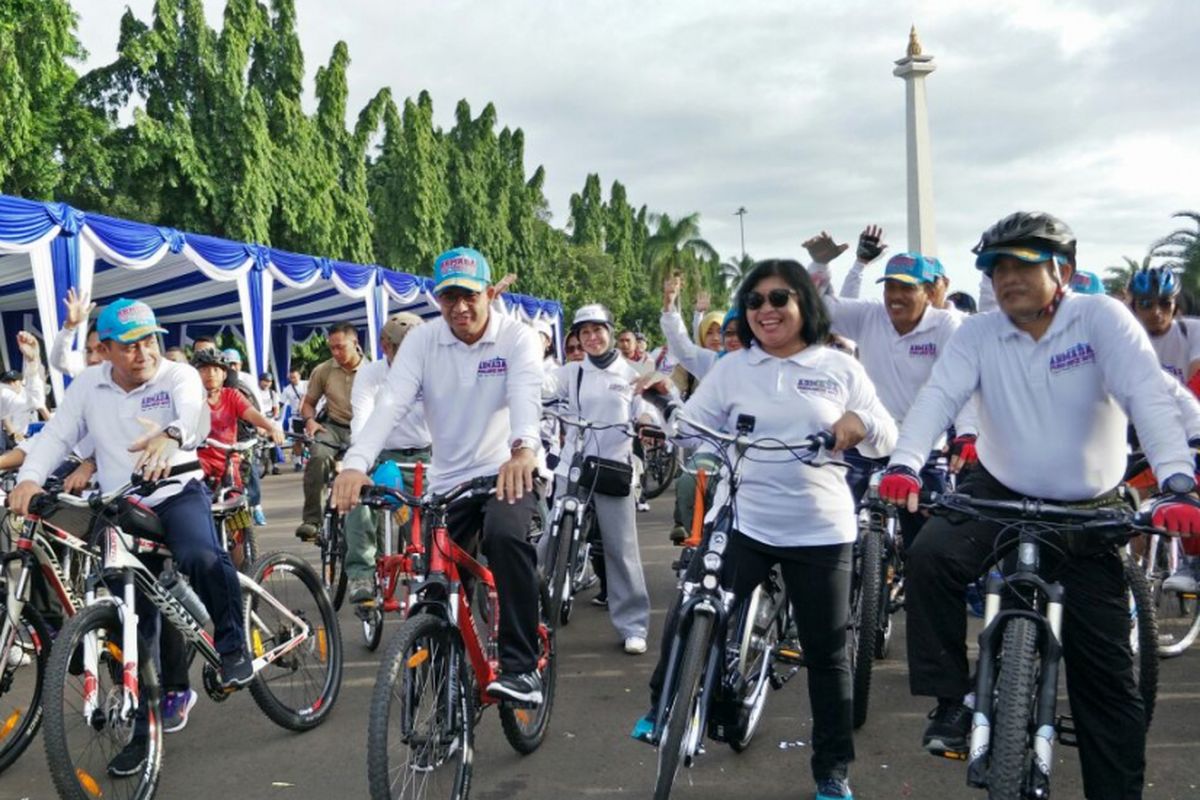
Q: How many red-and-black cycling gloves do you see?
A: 3